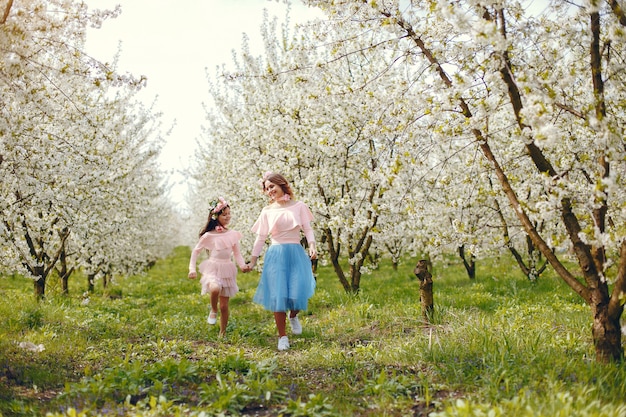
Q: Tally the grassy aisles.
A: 1